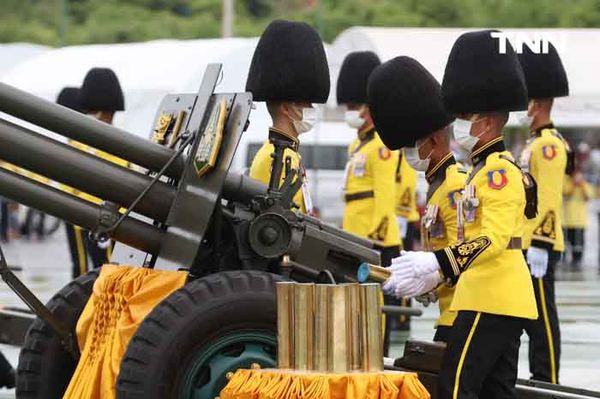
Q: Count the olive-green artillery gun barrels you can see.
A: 3